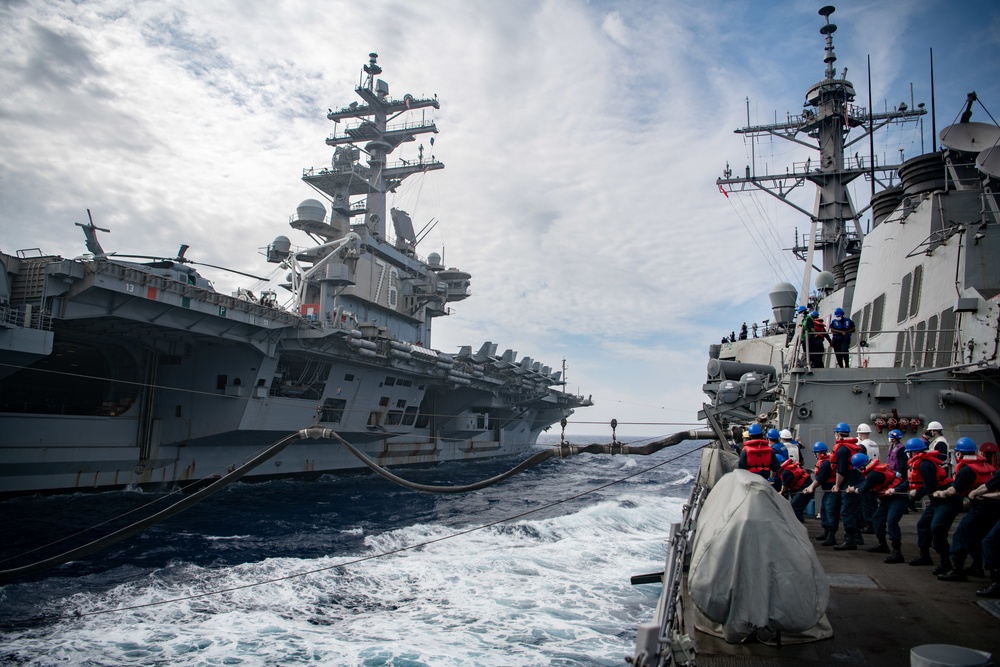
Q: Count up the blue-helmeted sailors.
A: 12